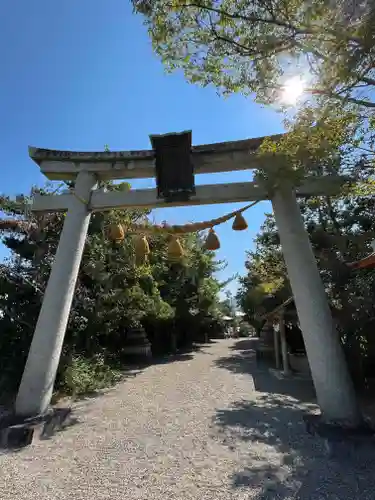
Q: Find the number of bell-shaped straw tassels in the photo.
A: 5